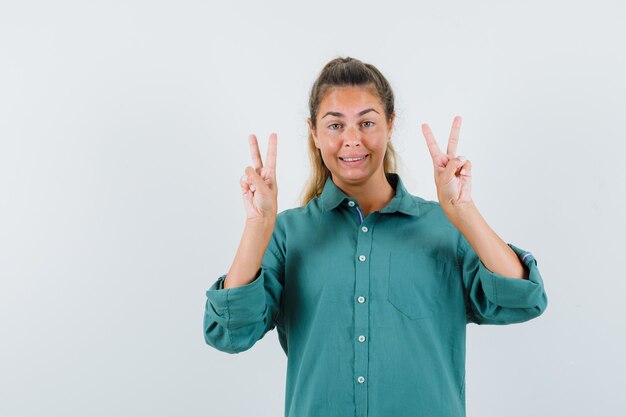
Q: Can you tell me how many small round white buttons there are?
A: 6